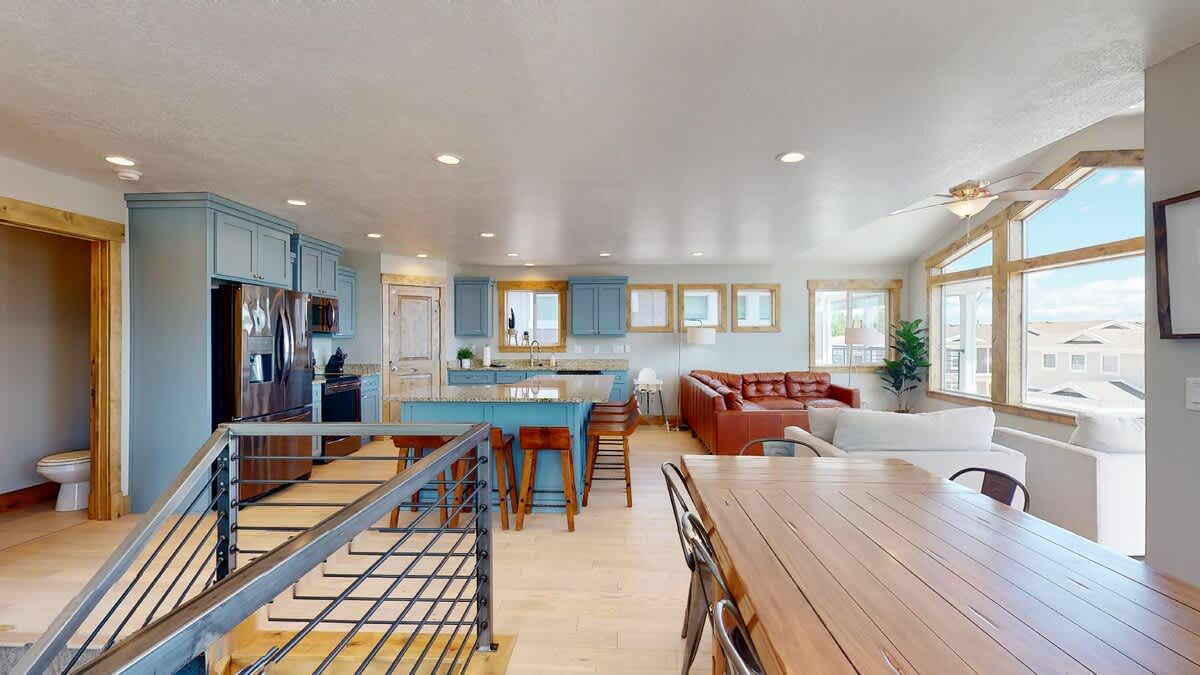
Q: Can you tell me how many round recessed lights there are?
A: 11